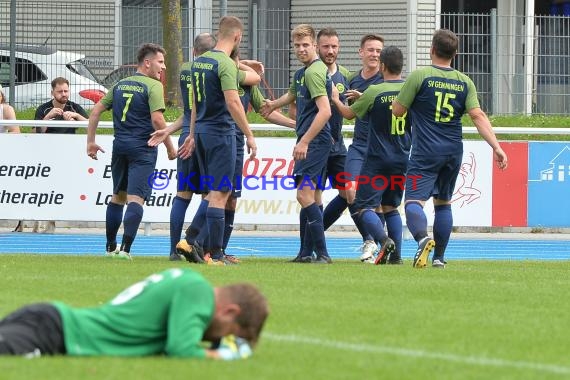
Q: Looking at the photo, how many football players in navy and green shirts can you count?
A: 9